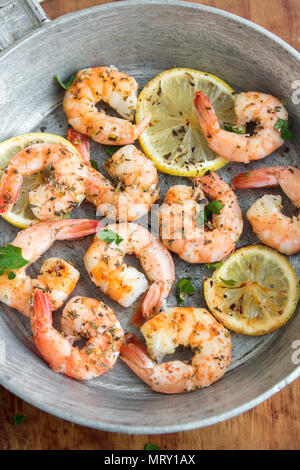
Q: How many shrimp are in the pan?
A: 10